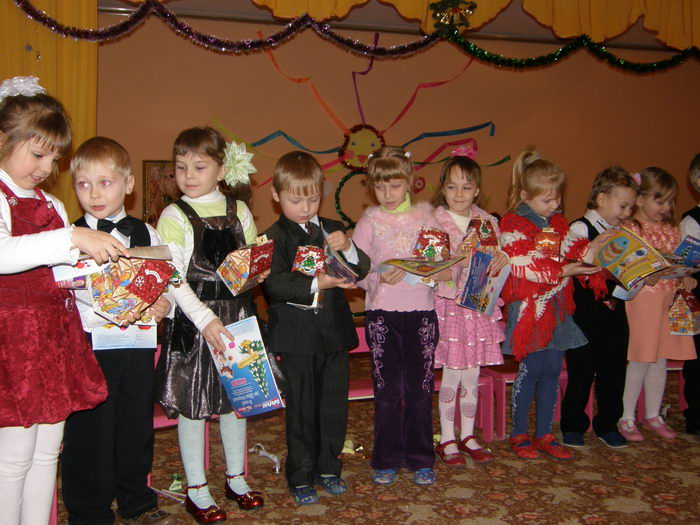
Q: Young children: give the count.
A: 10